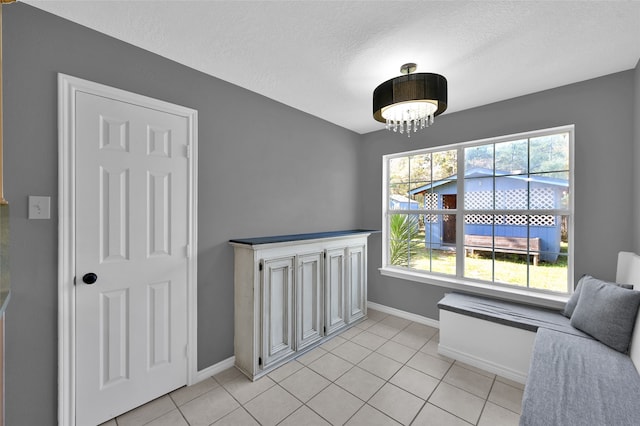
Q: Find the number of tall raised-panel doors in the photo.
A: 1